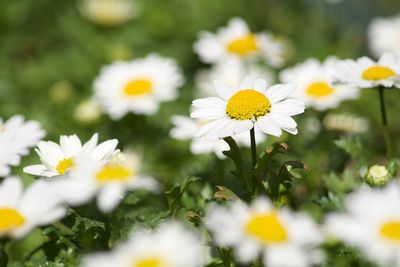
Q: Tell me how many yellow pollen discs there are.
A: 11